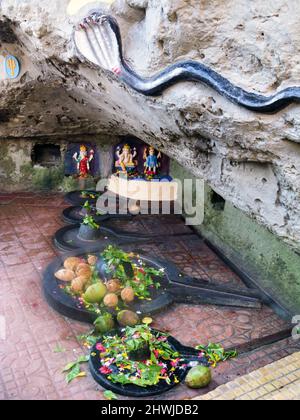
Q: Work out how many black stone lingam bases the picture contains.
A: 5